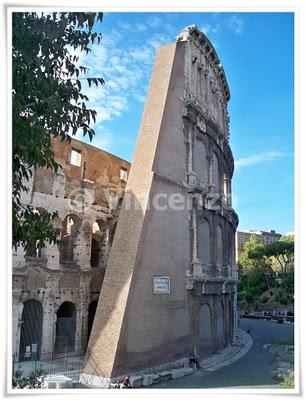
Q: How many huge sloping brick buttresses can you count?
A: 1